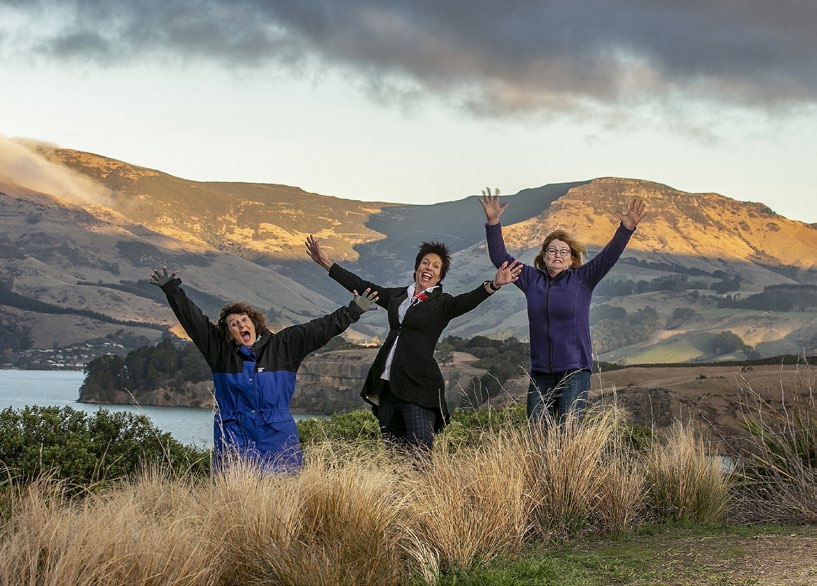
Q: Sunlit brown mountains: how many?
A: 2